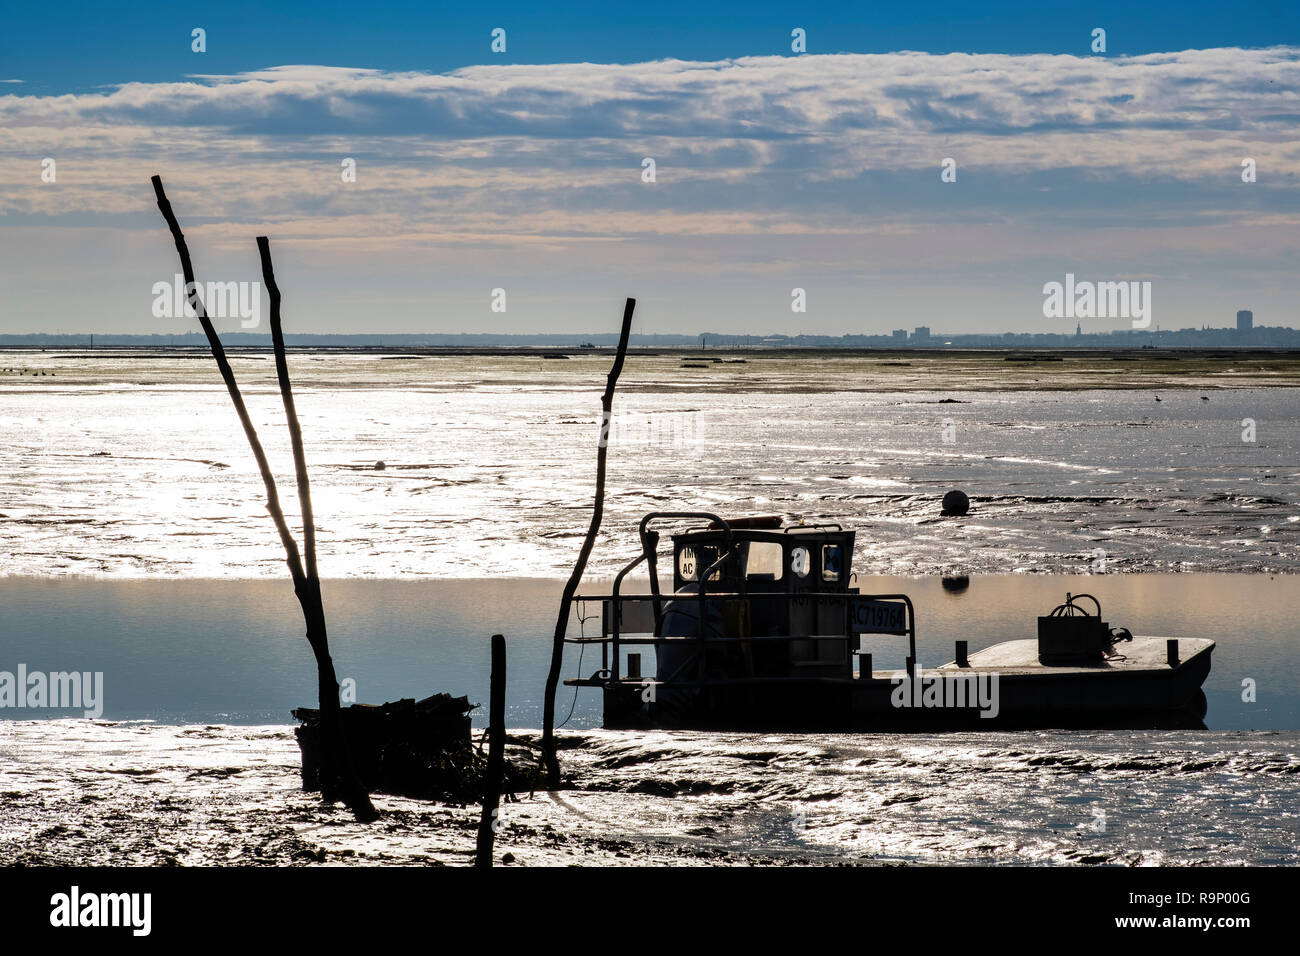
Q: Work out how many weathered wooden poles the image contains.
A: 4